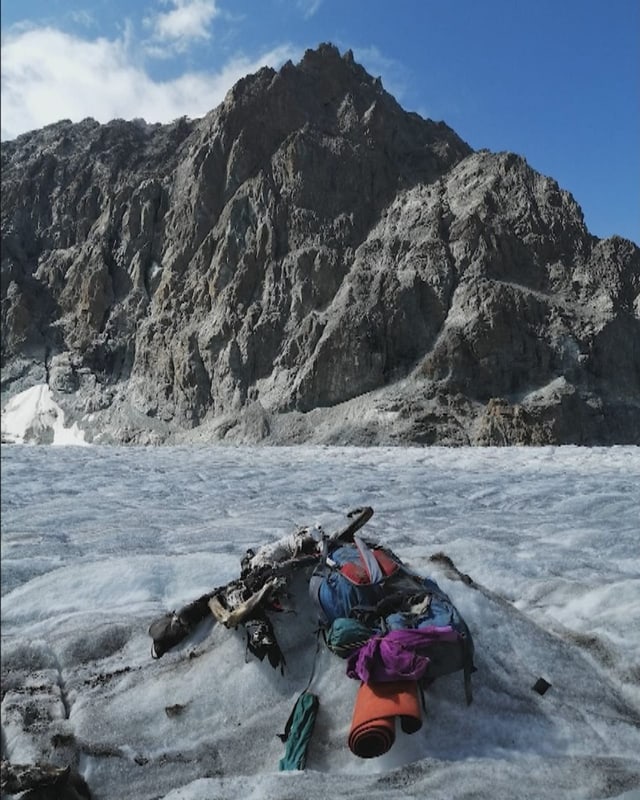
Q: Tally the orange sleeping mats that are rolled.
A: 1